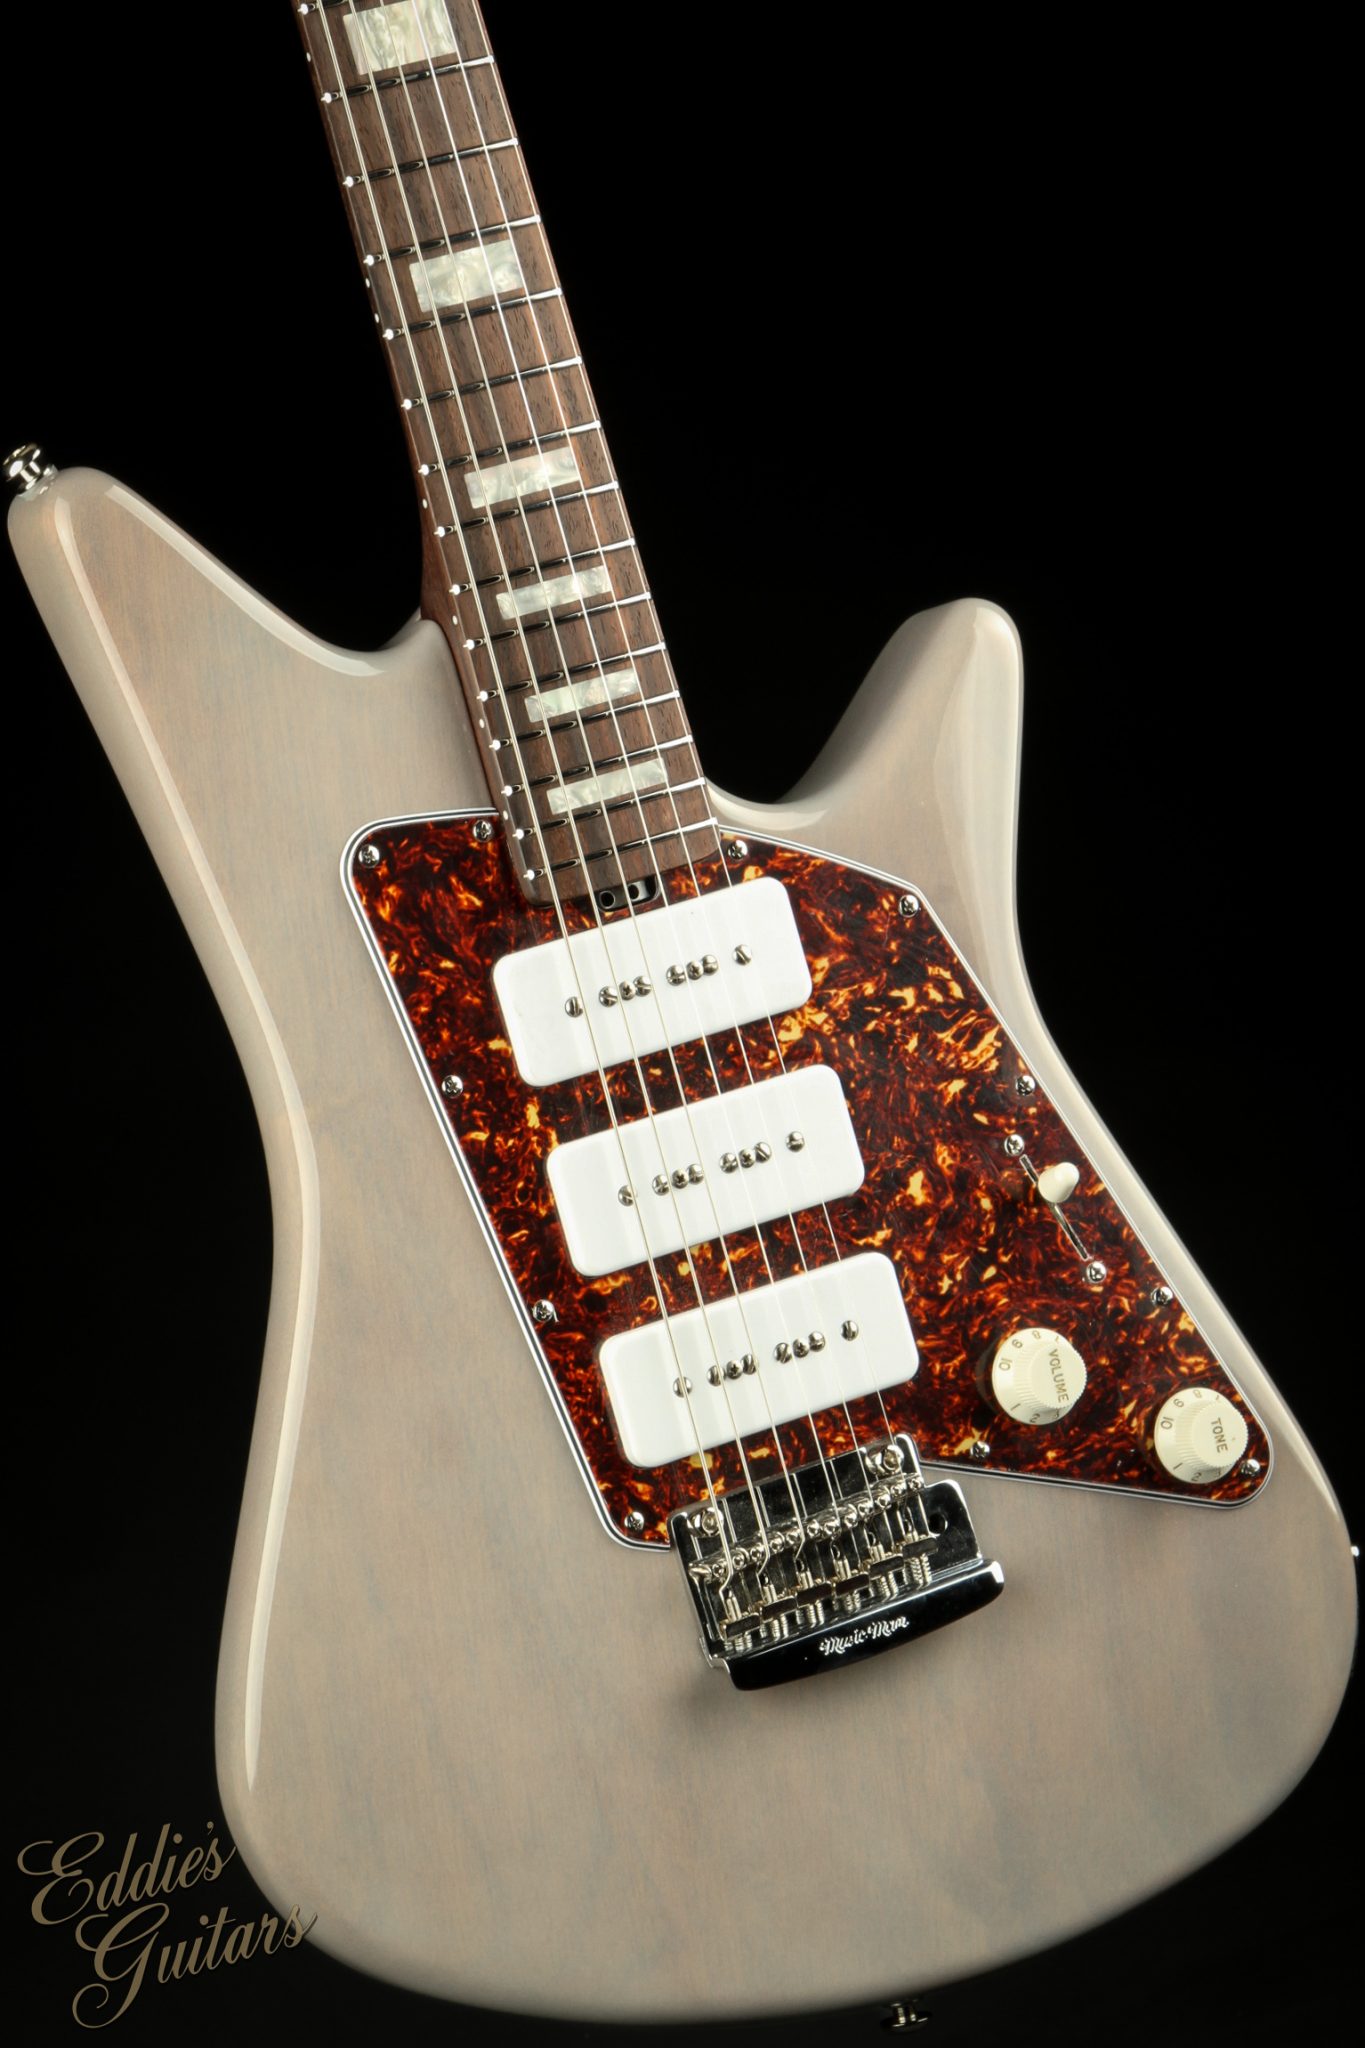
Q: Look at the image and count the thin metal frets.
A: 15